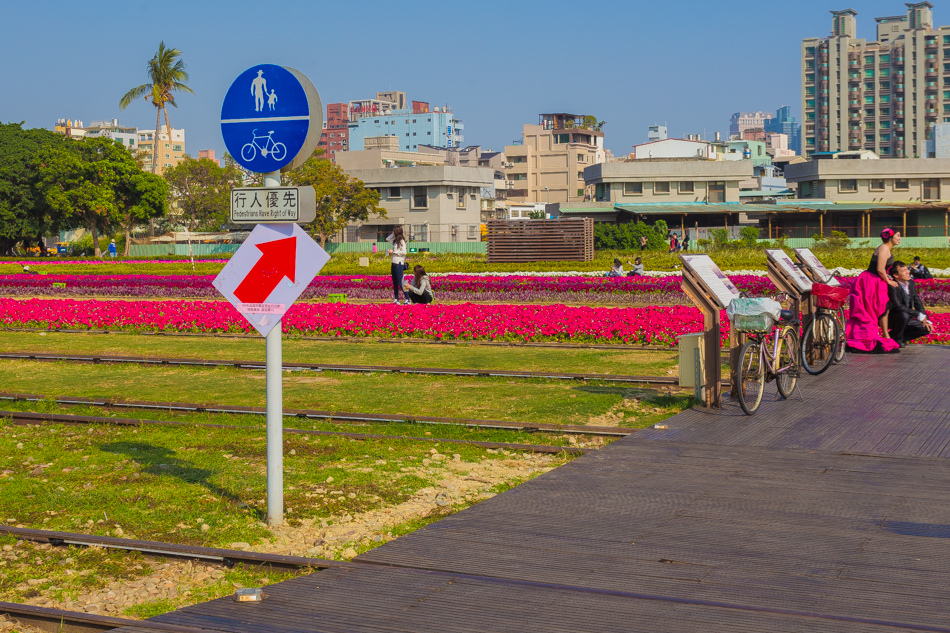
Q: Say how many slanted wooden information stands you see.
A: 3